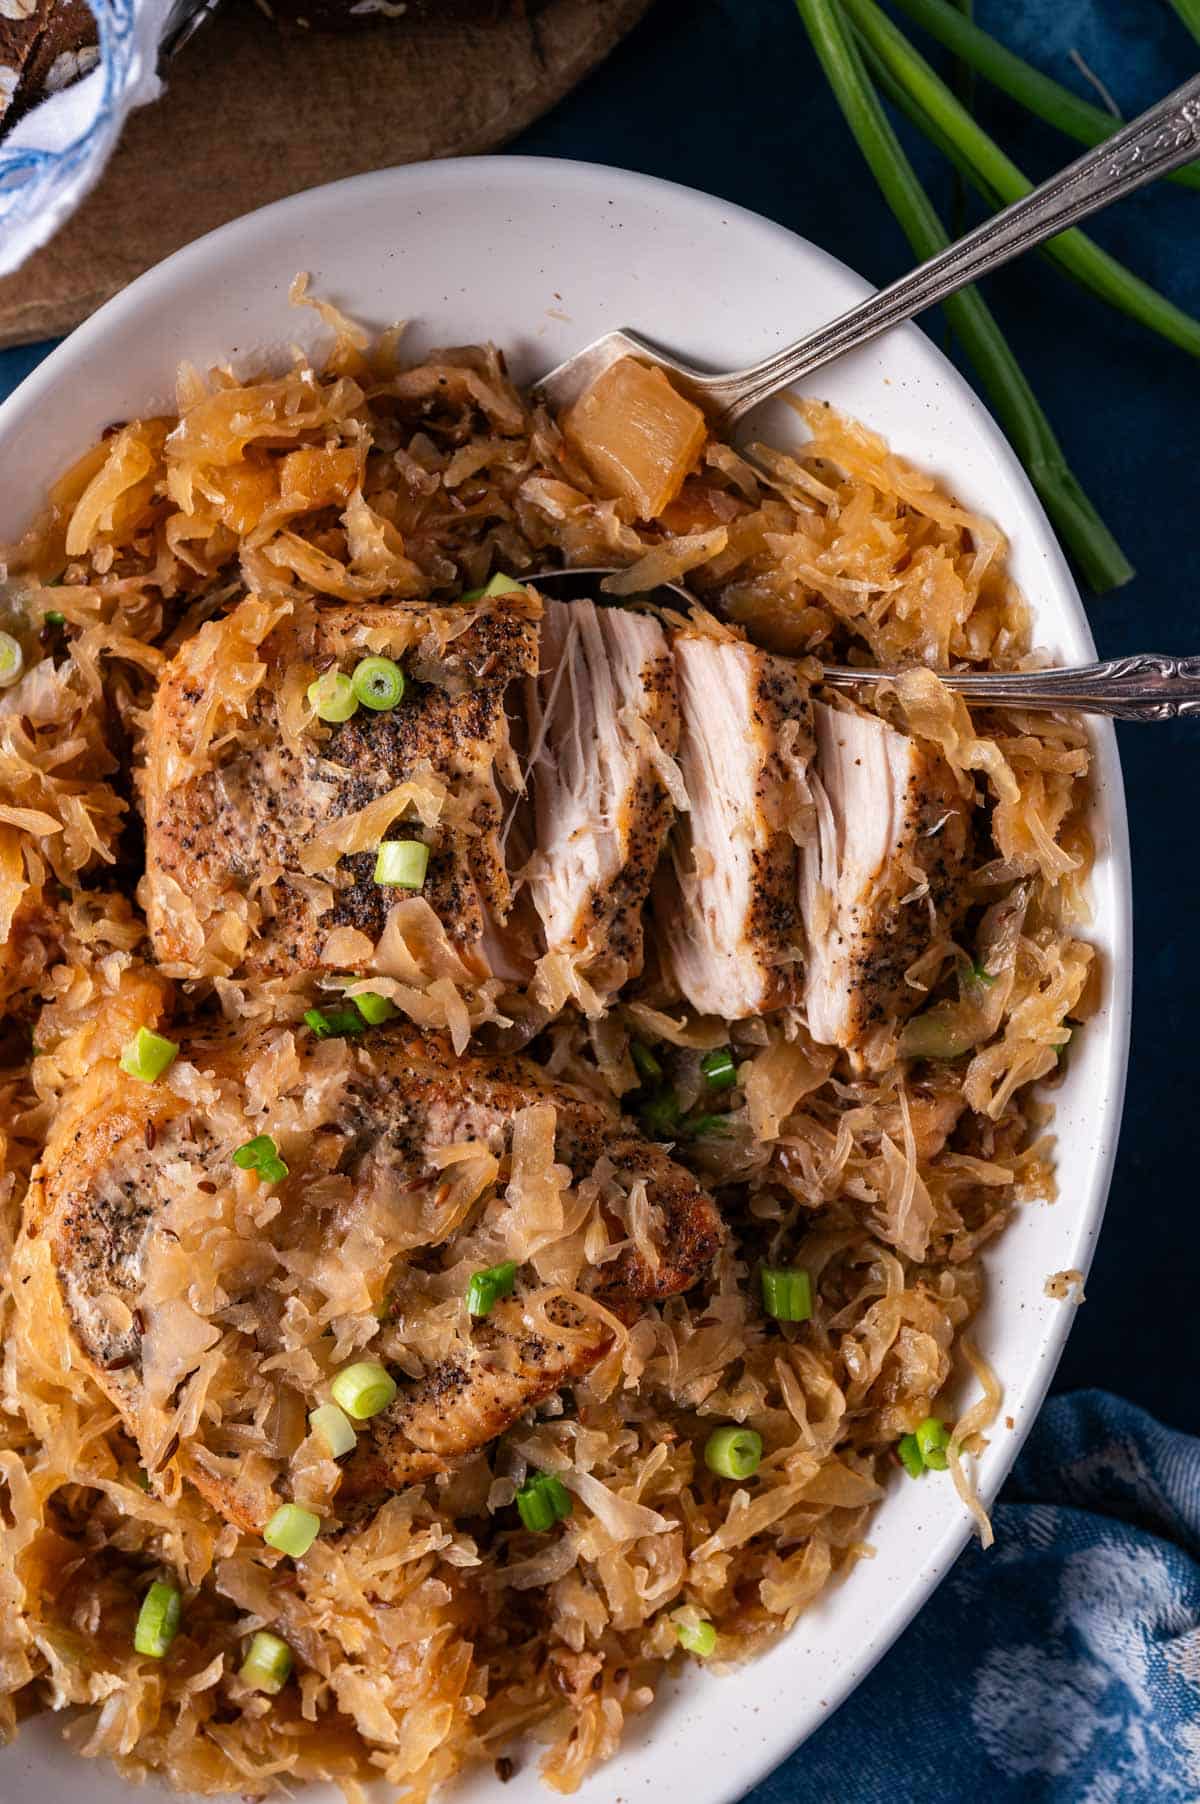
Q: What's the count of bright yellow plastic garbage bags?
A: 0